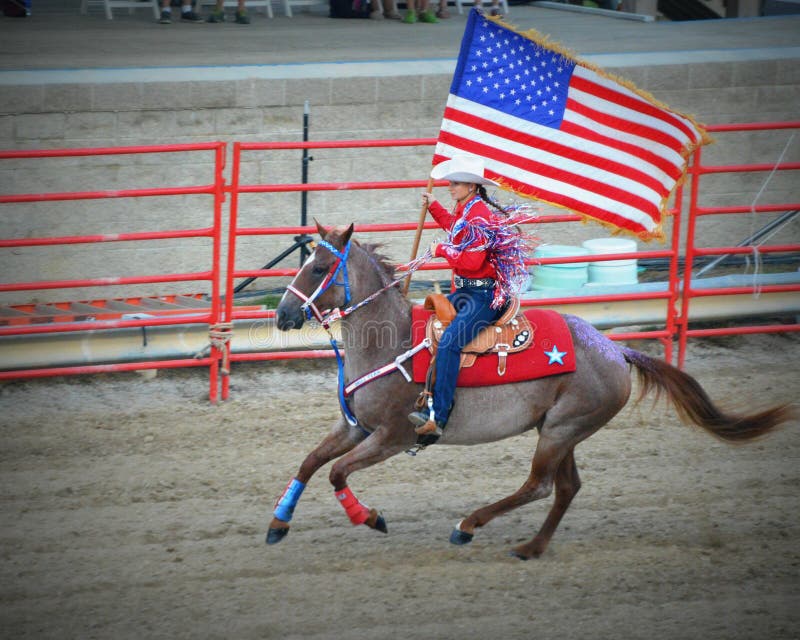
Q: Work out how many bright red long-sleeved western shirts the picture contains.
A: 1